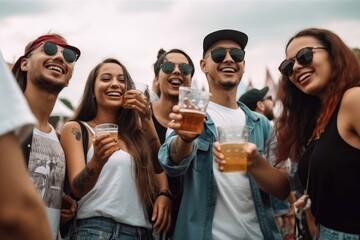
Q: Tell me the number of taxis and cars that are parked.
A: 0